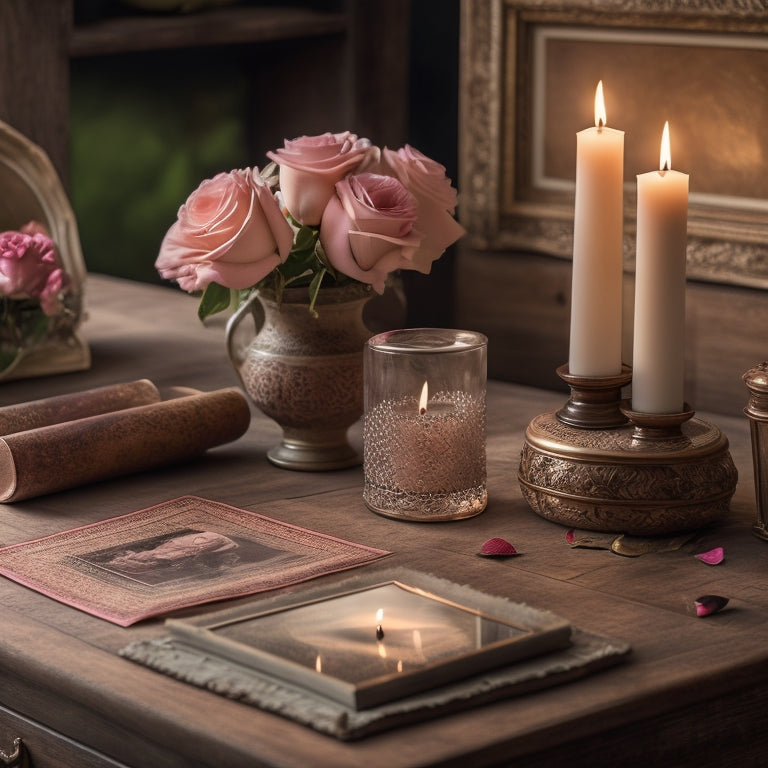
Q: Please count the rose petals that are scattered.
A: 4